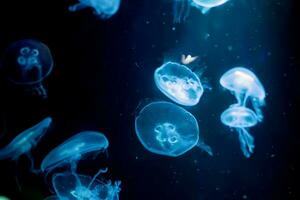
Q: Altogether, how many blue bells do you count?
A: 10